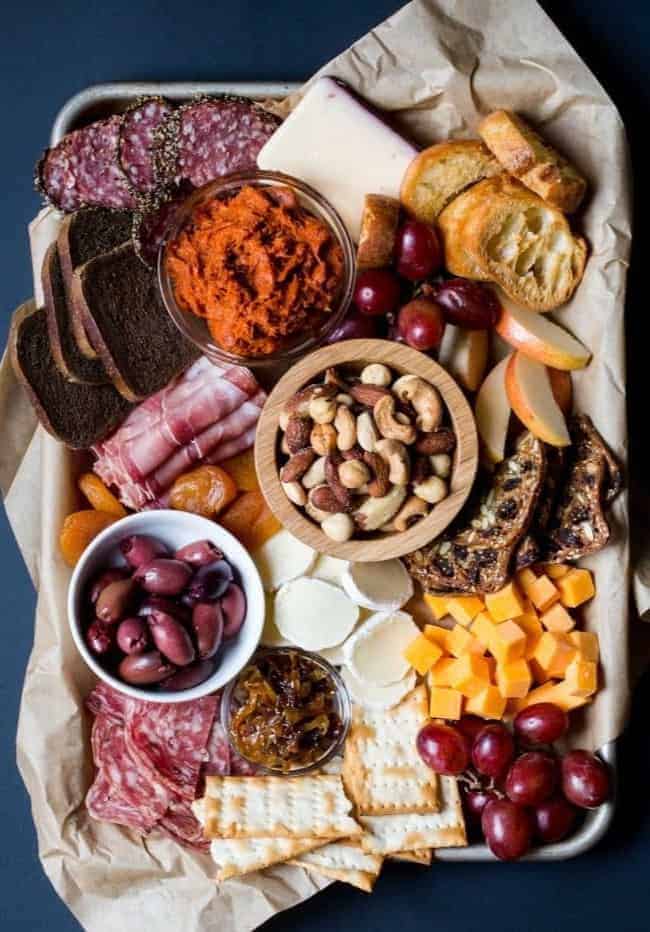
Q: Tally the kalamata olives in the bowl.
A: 14